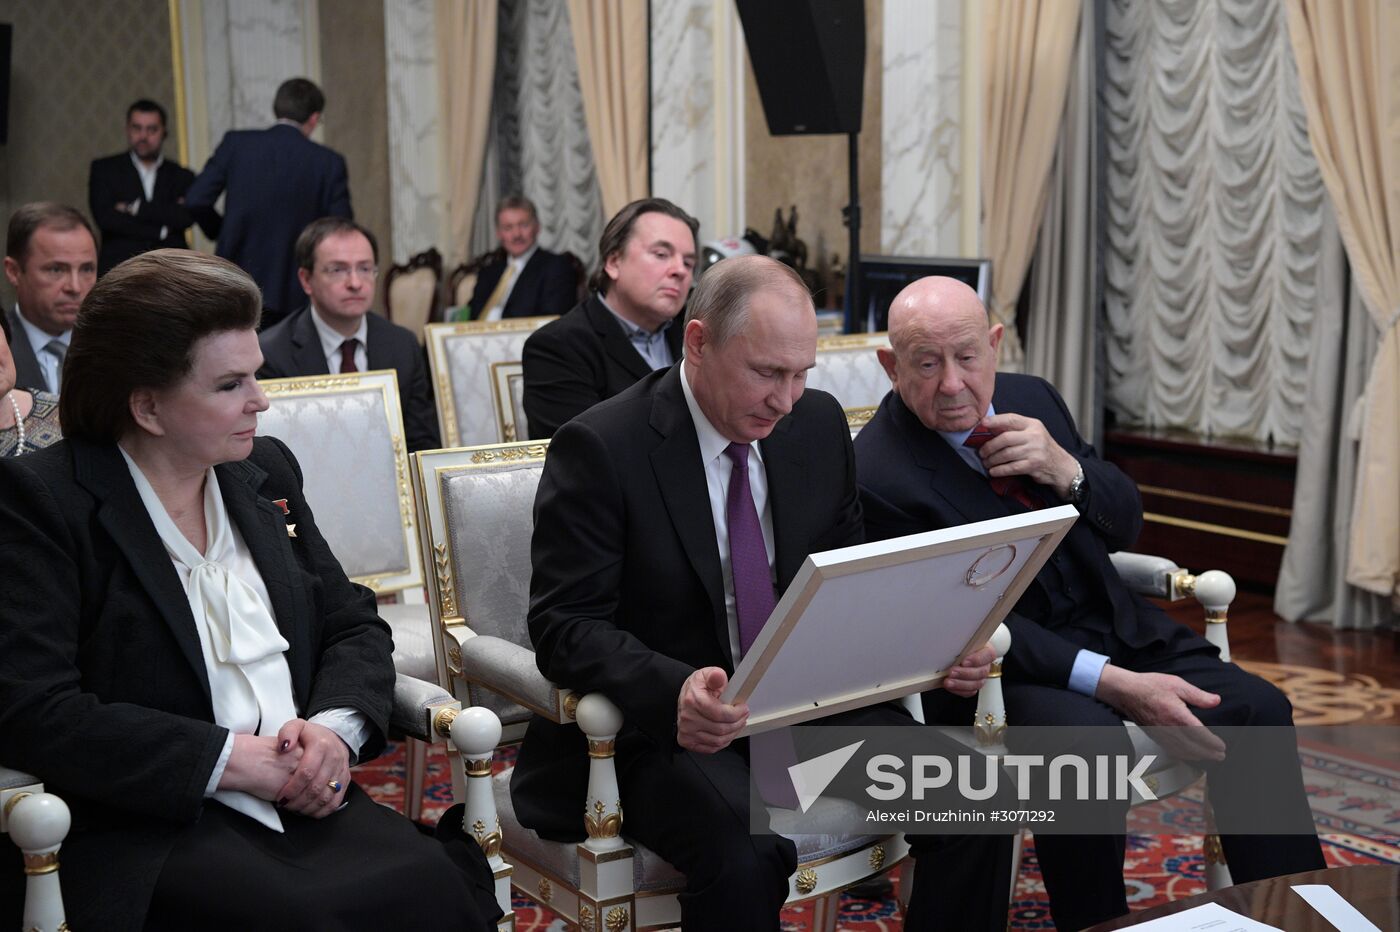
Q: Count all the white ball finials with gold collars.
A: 5